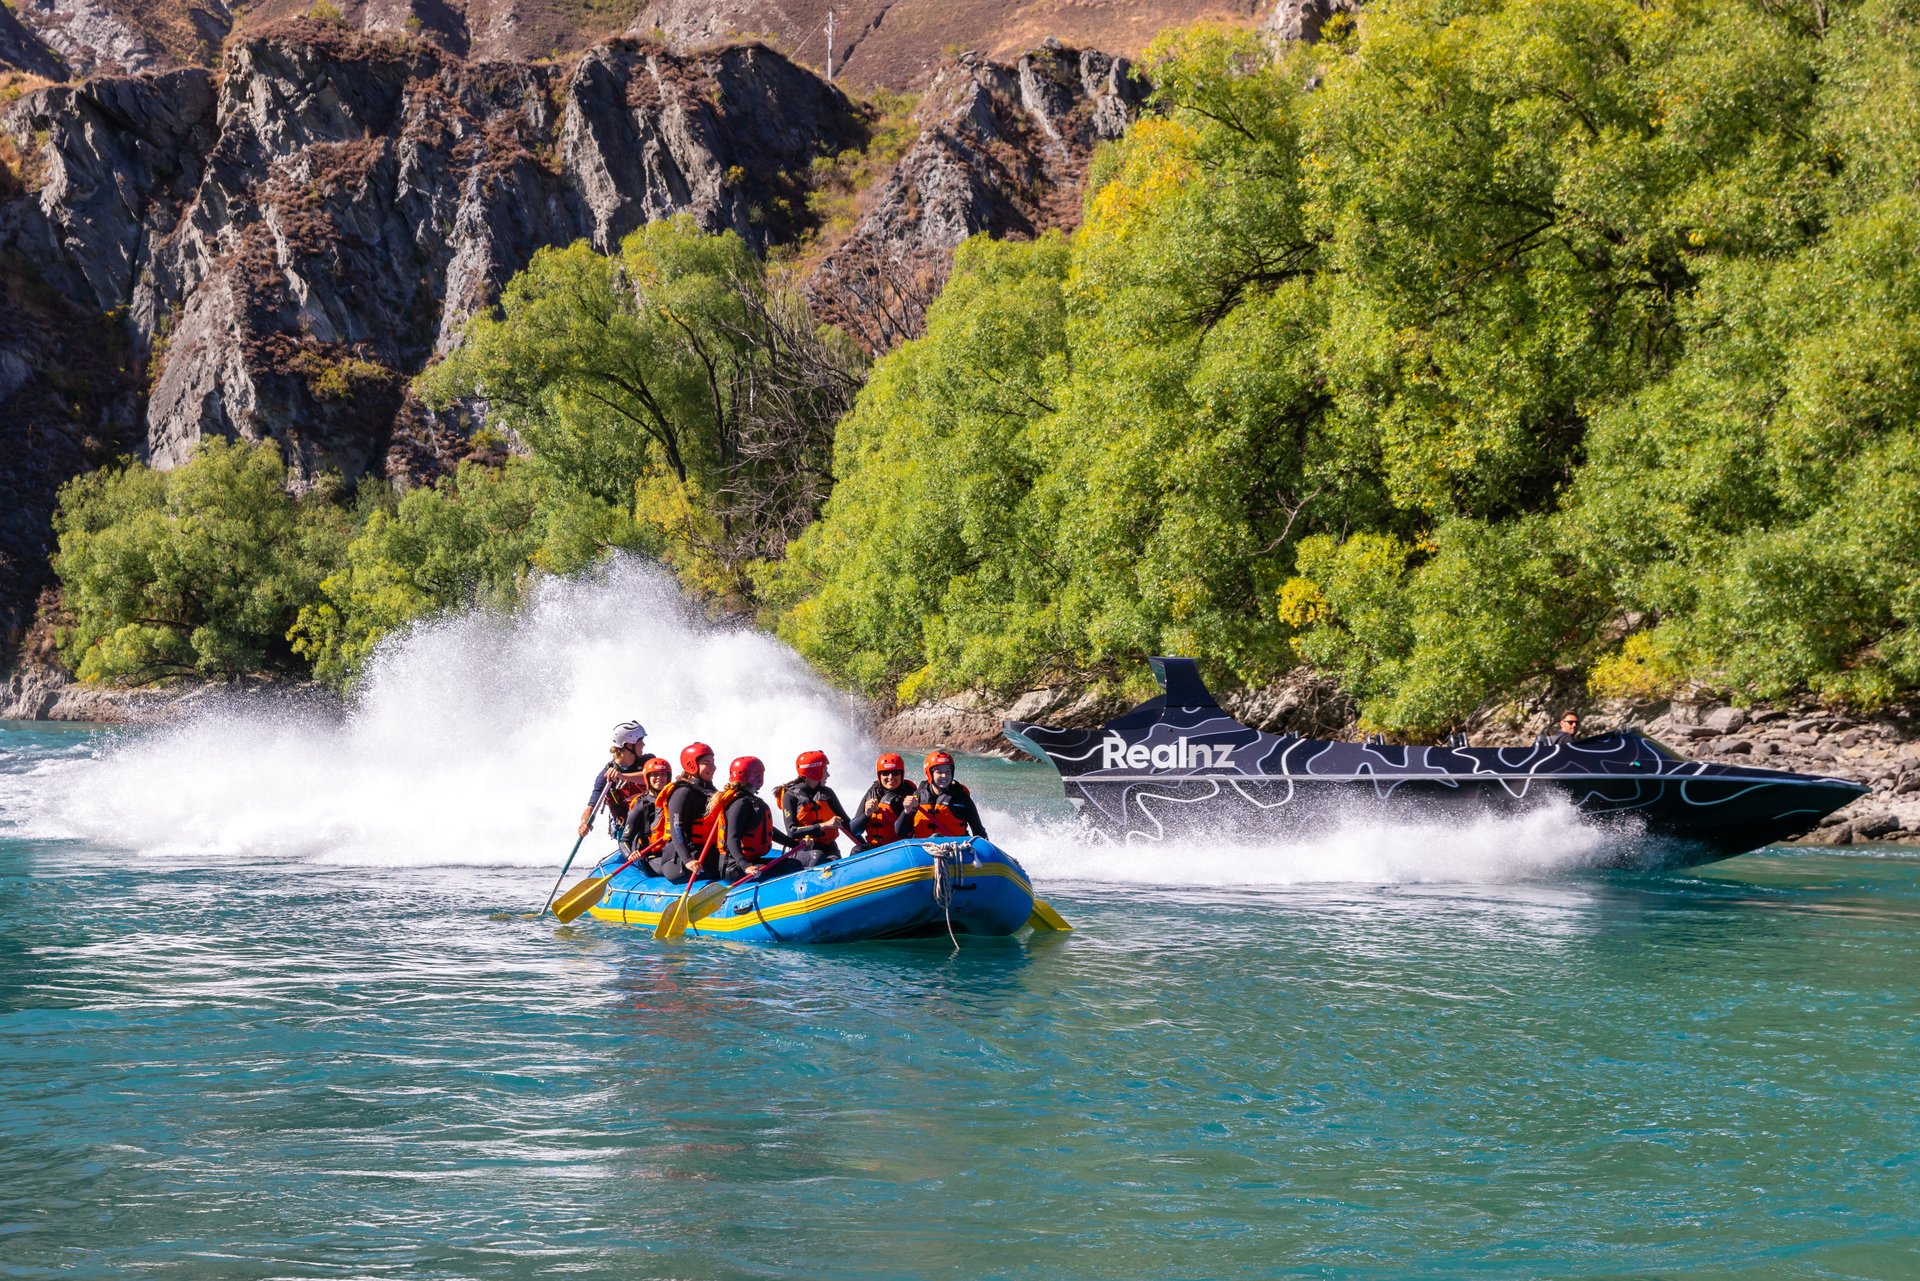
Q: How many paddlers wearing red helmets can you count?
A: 6